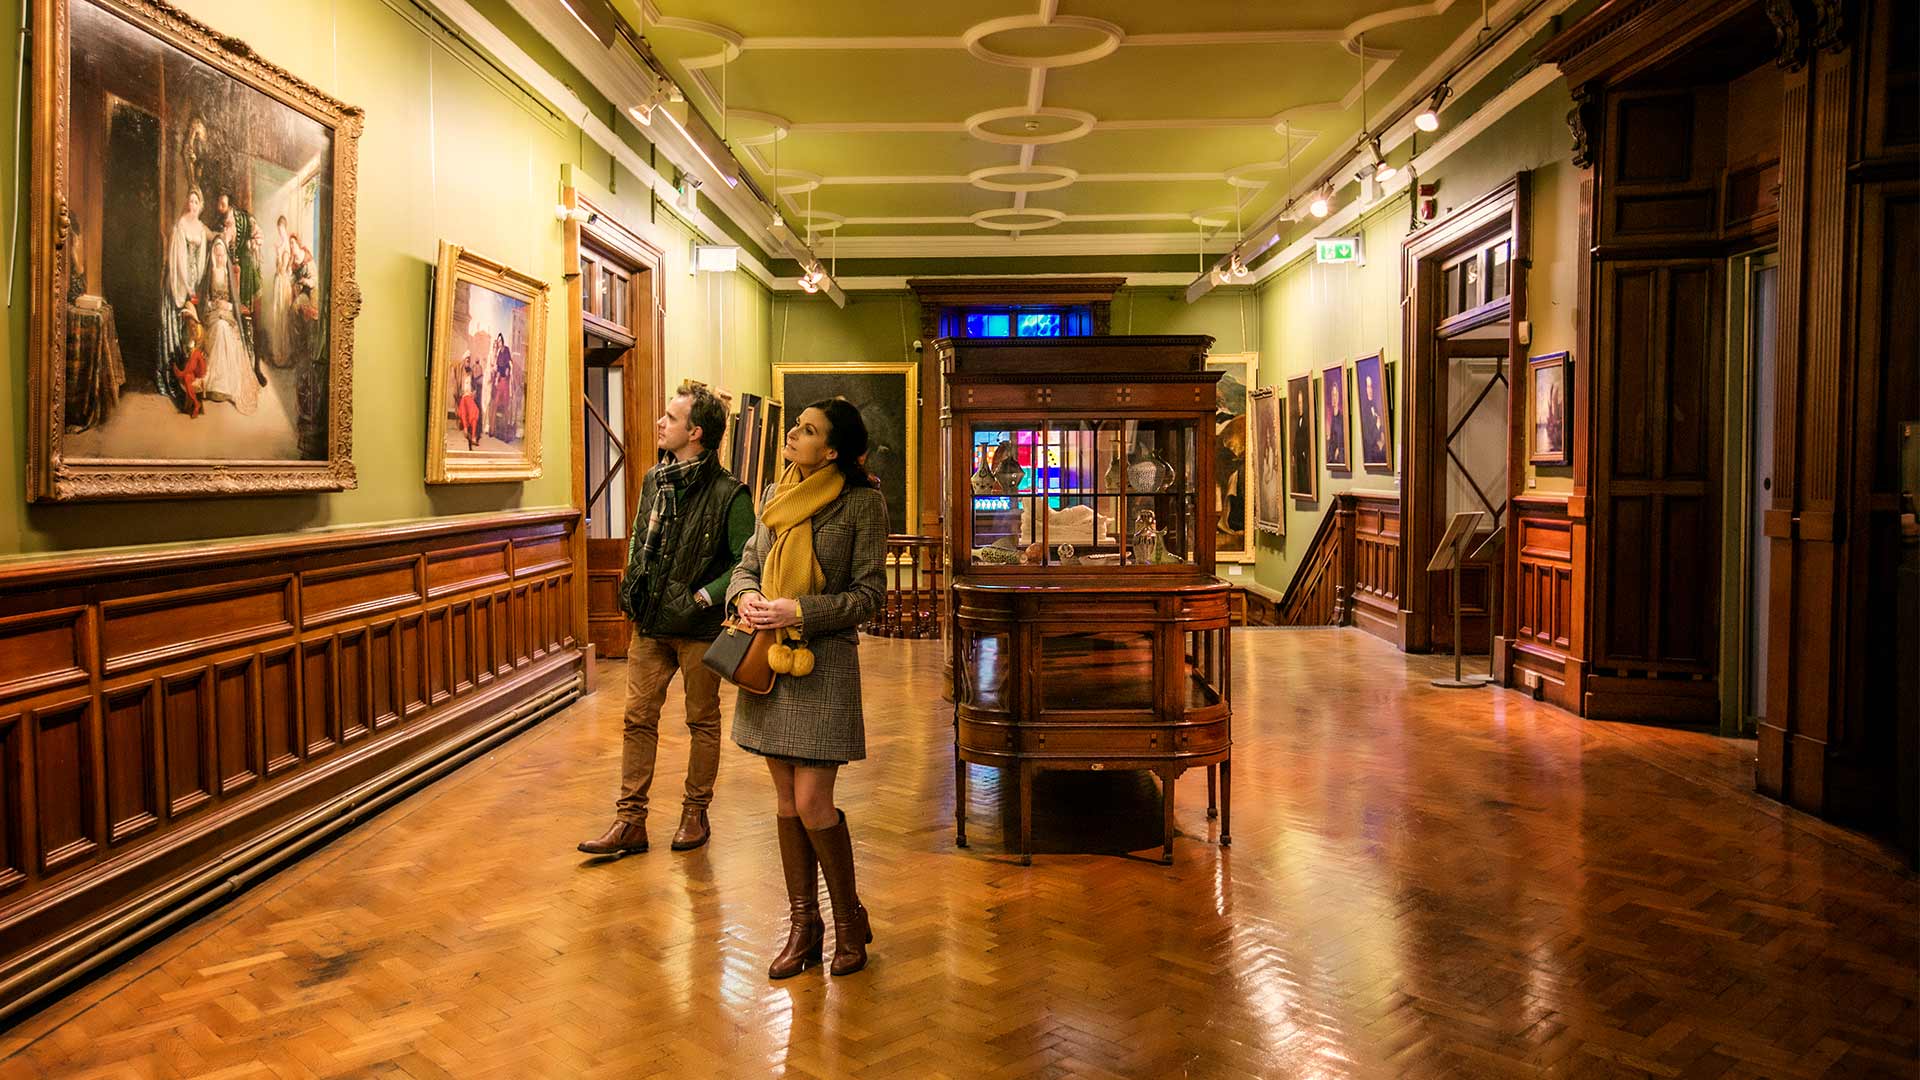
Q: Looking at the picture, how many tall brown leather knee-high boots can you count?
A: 2